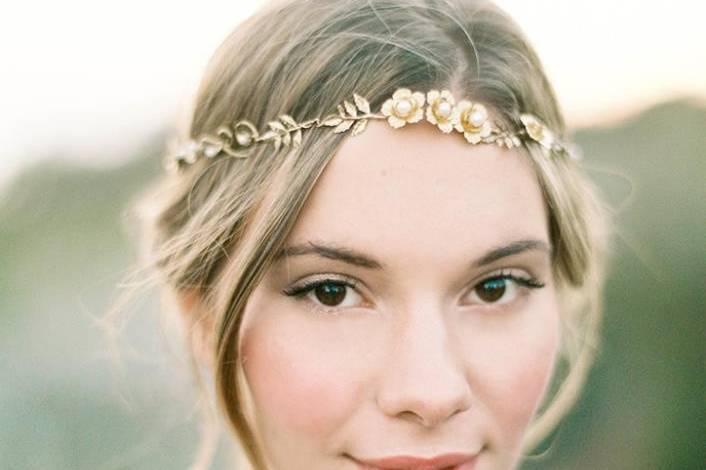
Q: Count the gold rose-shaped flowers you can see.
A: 4